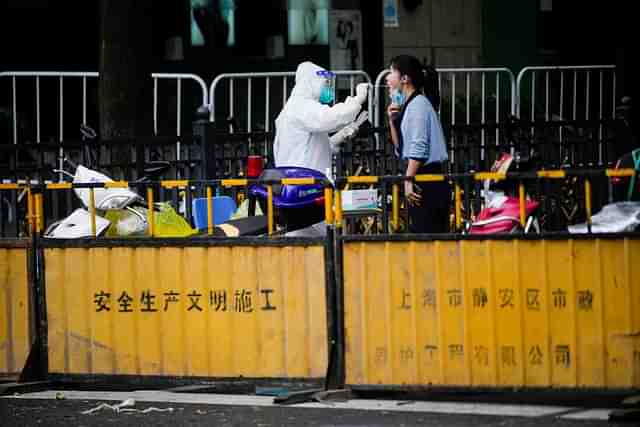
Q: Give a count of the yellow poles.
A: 12